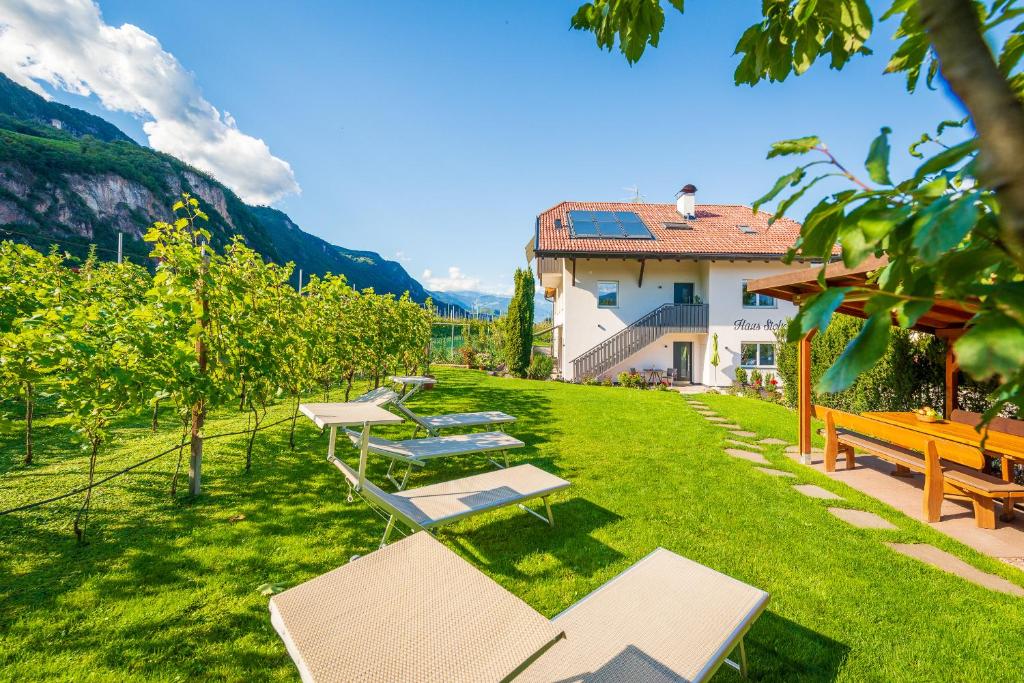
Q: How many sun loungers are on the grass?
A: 4